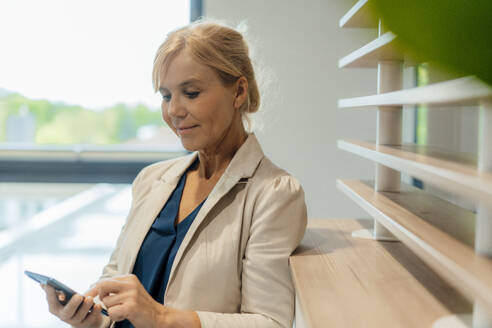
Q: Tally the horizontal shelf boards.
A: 5